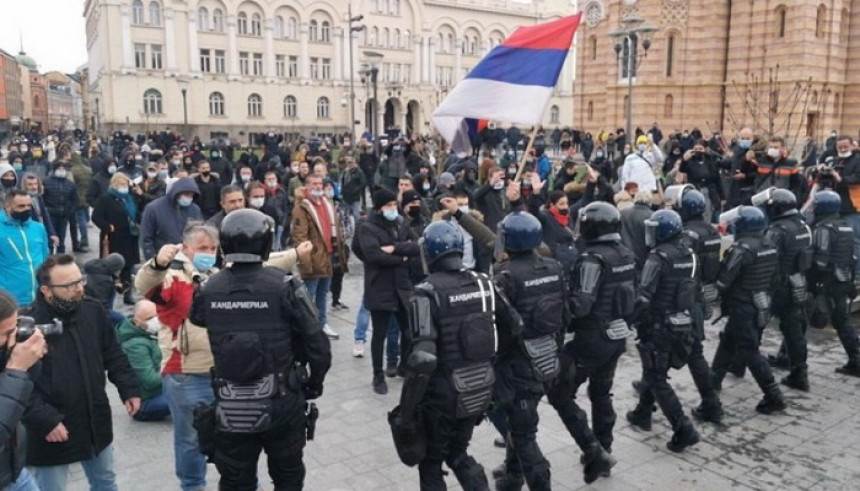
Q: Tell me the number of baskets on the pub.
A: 0